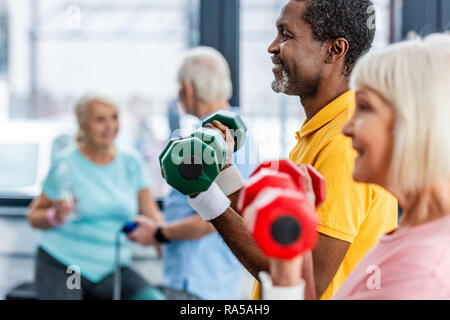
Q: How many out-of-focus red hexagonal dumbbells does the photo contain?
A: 2